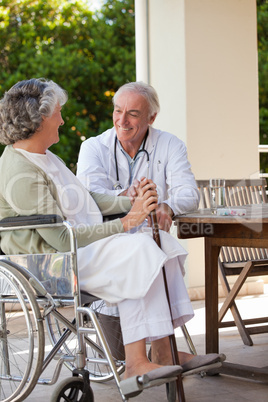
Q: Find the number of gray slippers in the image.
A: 2